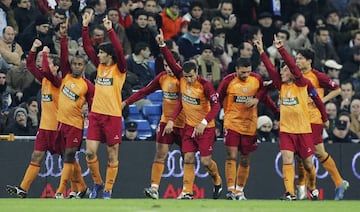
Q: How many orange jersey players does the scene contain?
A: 8